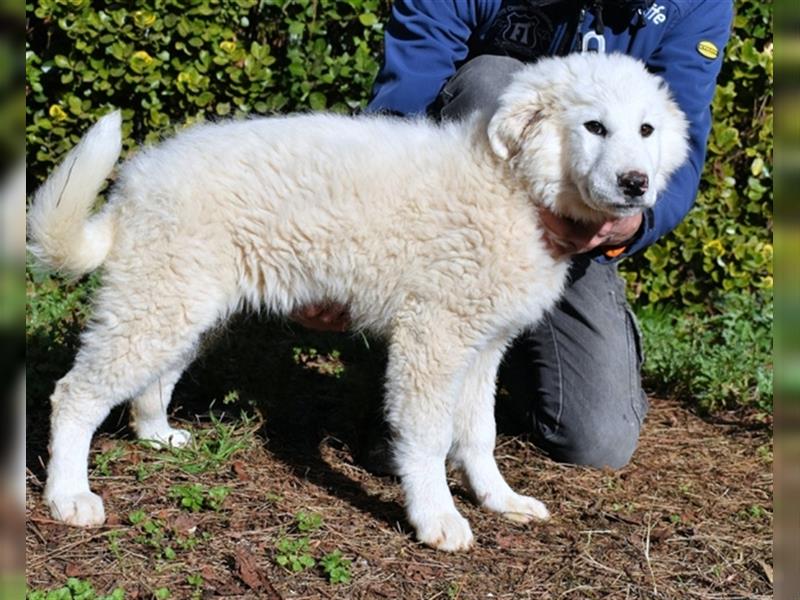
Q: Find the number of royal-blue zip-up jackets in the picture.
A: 1